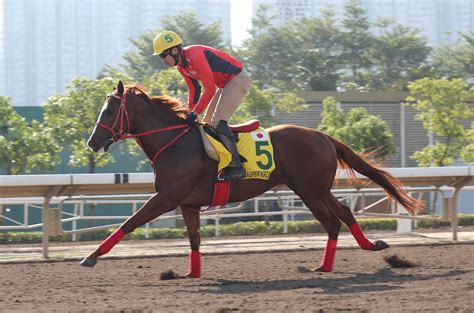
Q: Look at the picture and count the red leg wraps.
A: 4